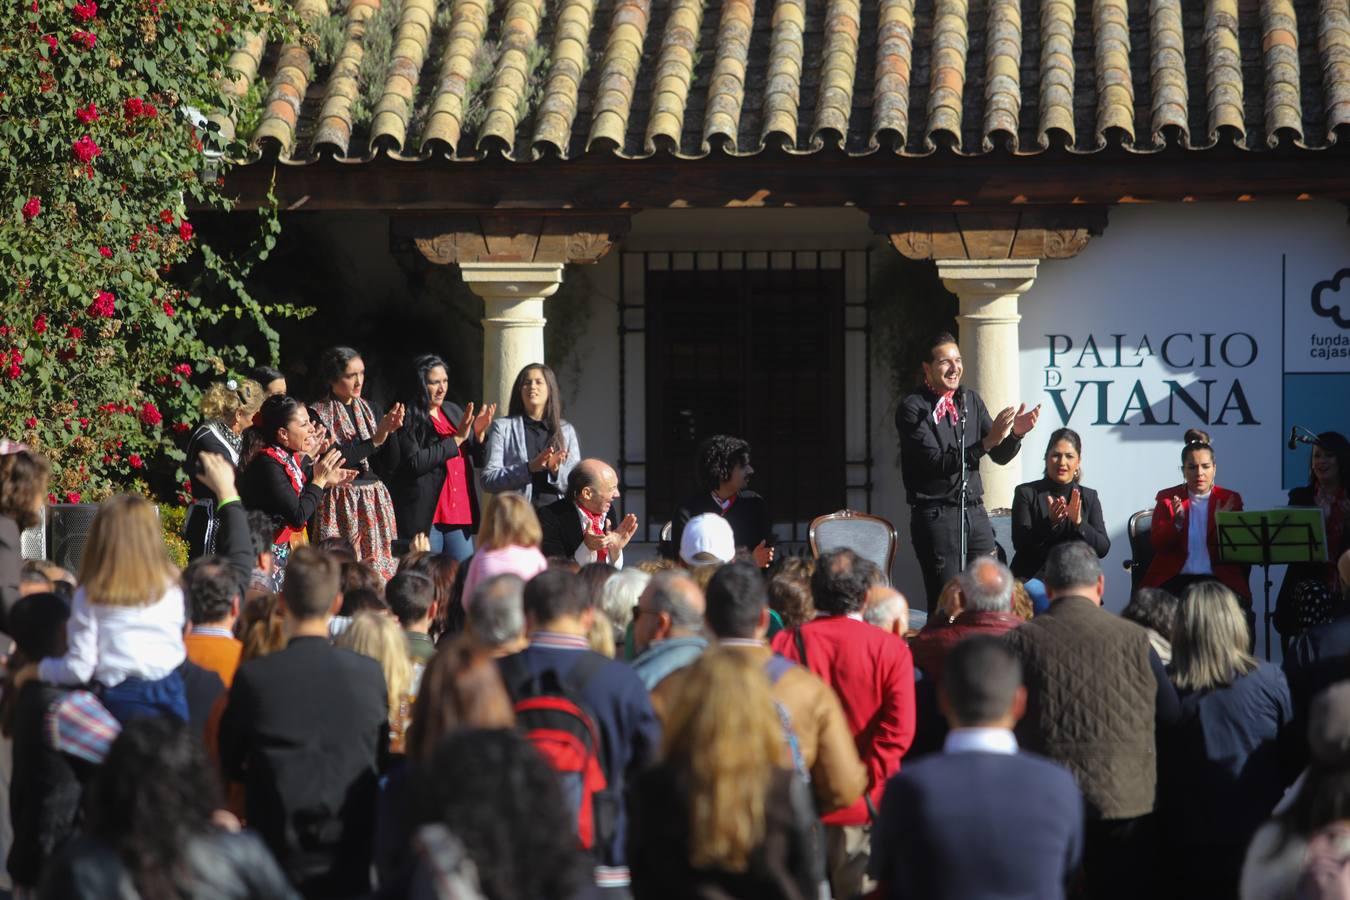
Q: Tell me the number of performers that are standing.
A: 7